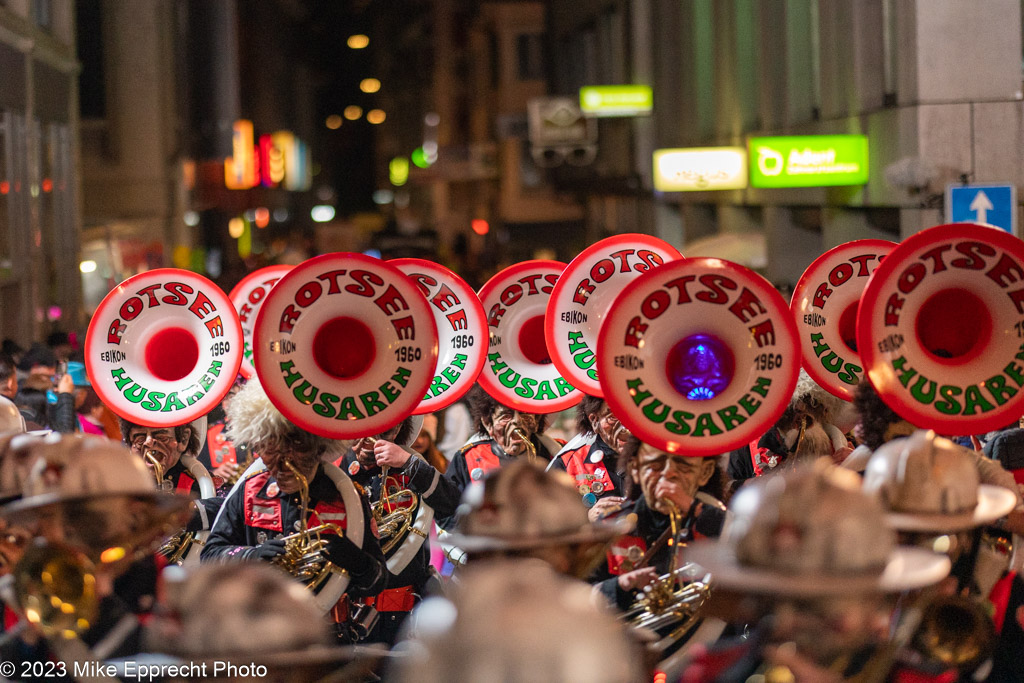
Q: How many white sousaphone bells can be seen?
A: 9